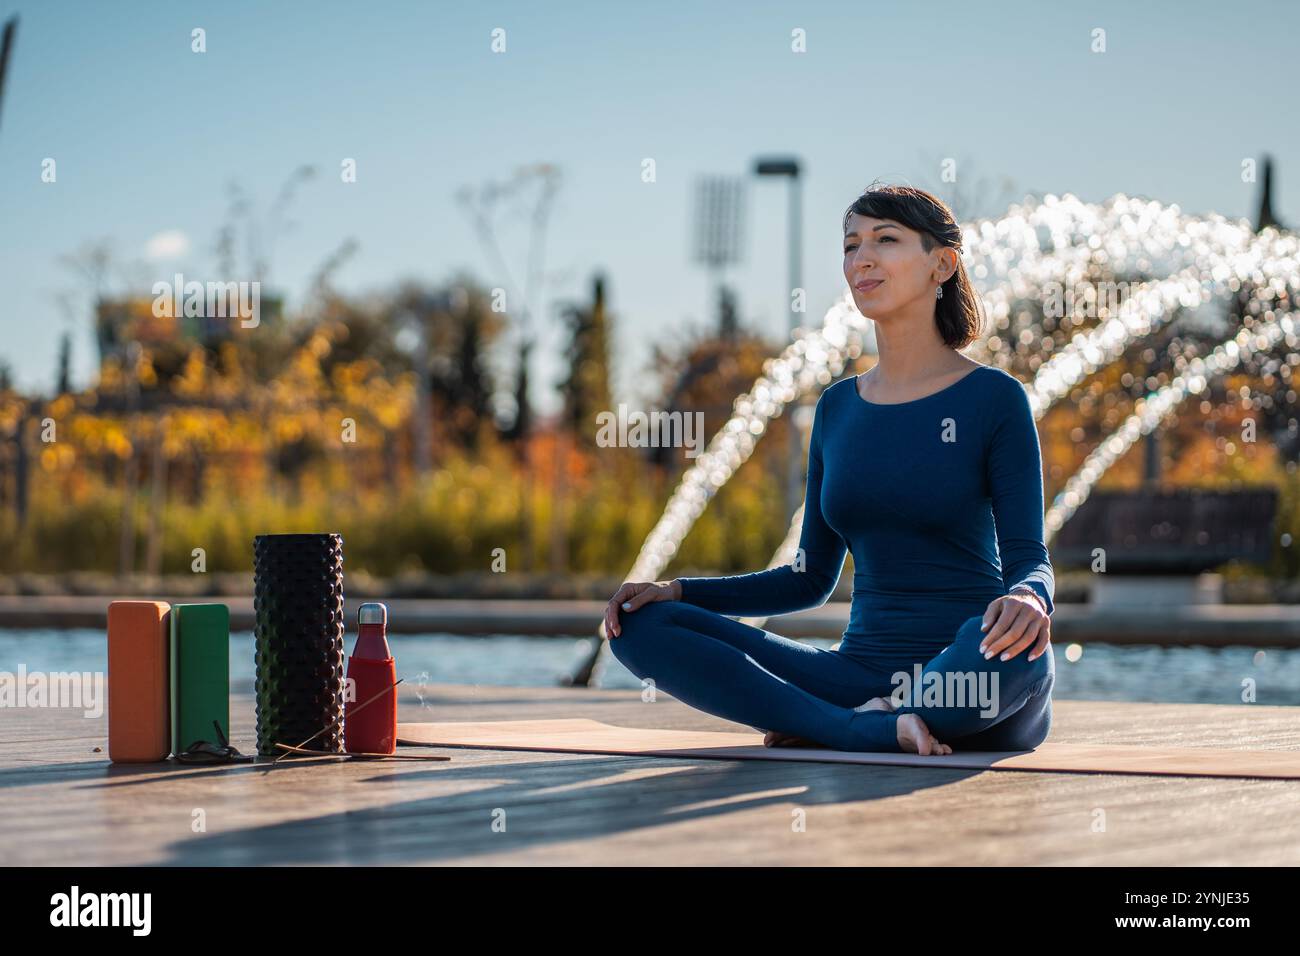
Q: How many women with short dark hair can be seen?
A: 1